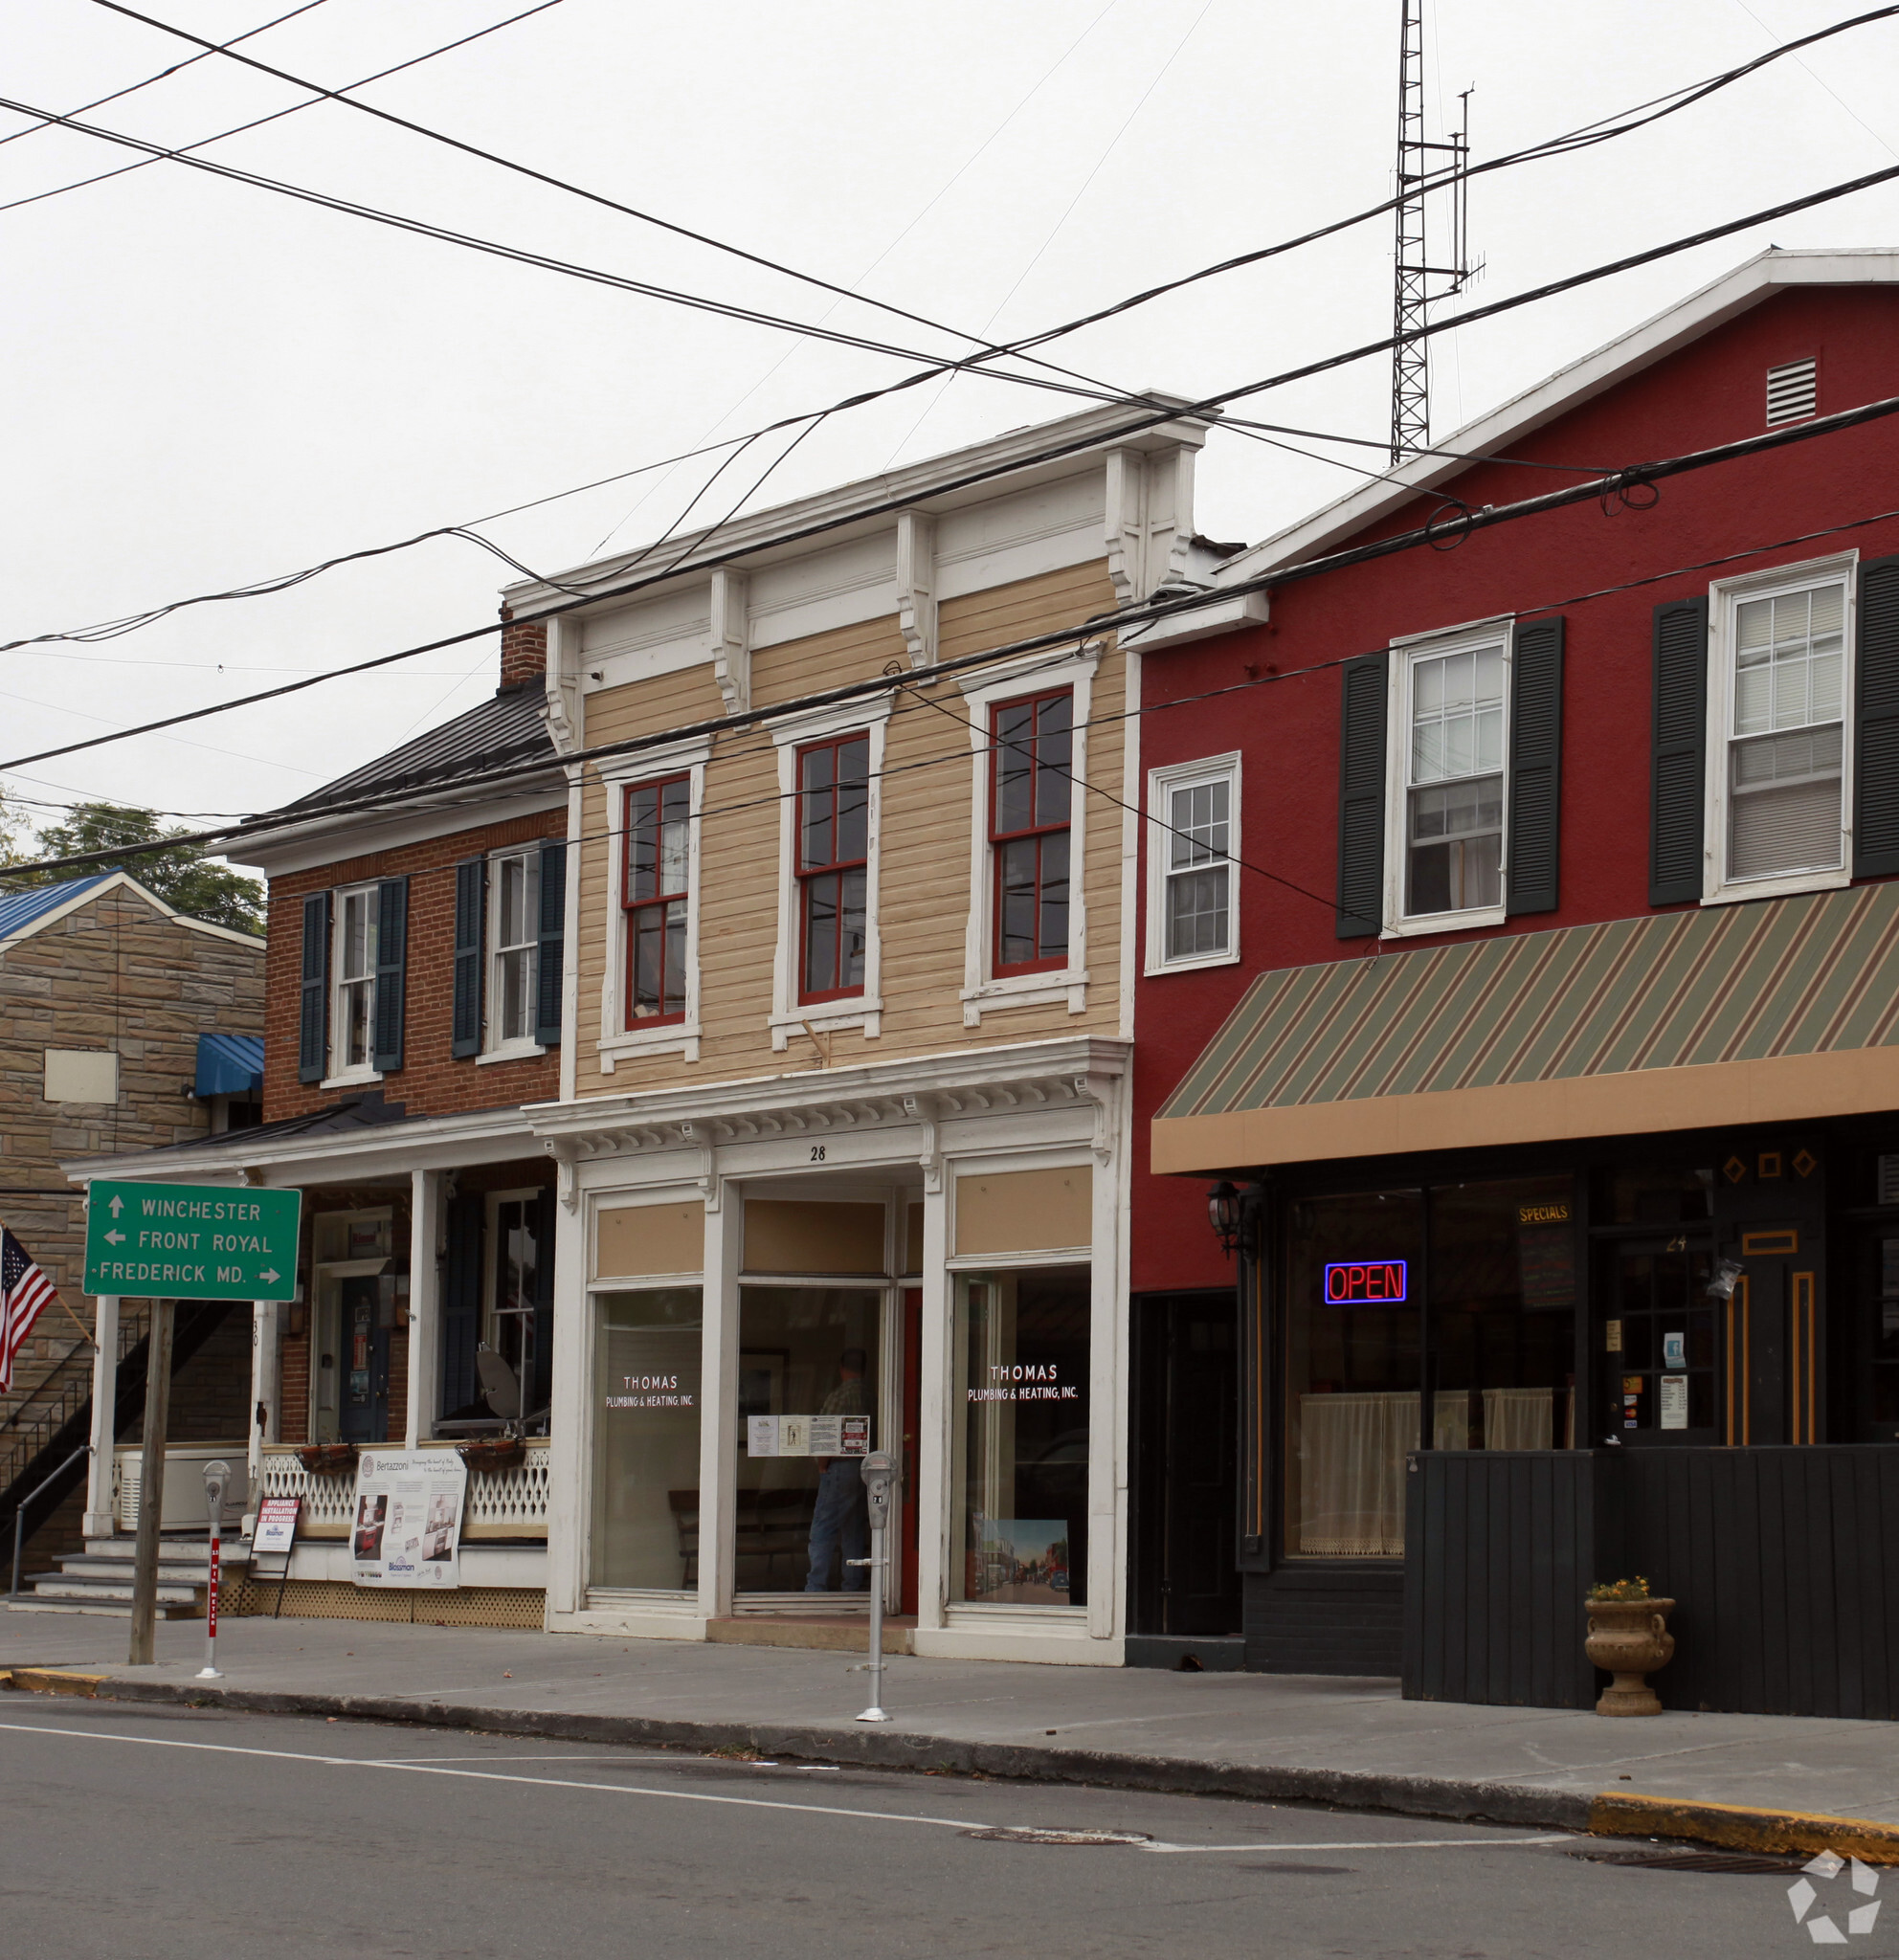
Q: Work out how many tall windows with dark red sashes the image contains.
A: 3